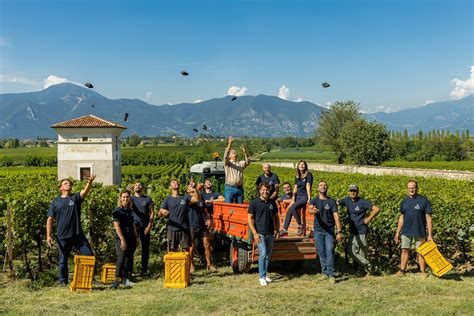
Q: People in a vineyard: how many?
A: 14